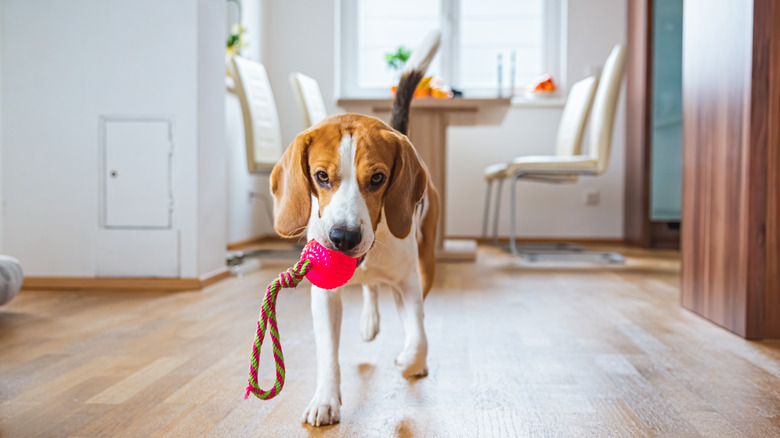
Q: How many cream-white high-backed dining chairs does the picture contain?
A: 4